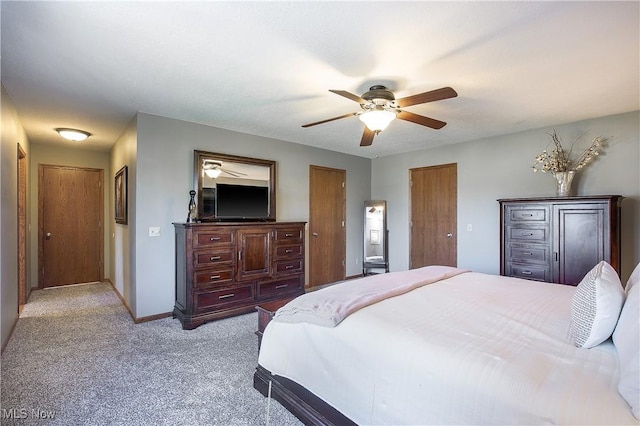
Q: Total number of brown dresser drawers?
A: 8